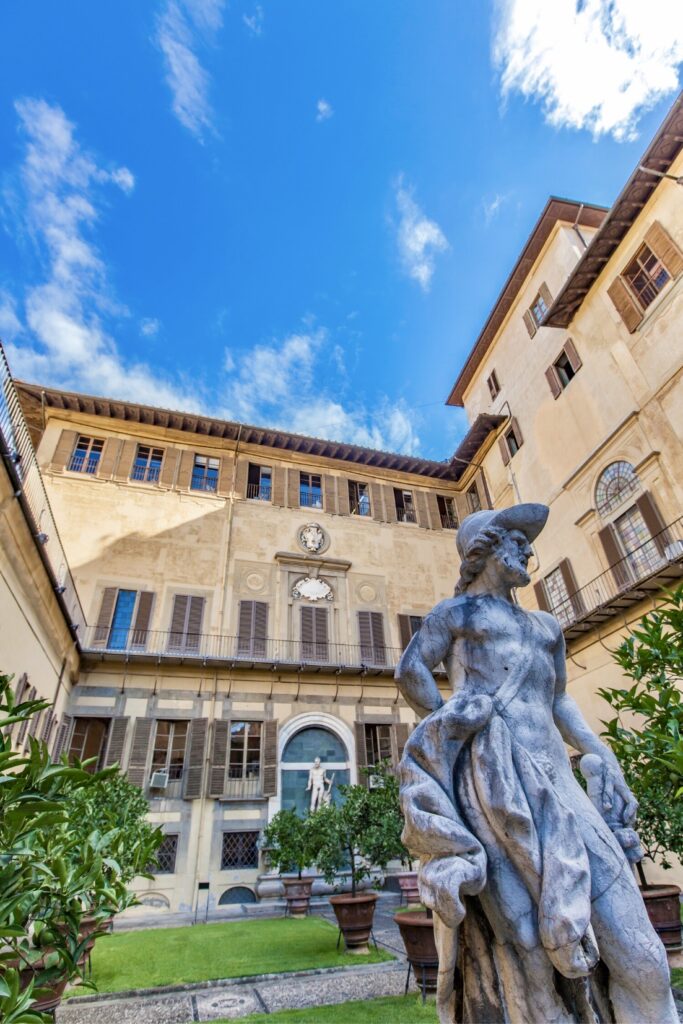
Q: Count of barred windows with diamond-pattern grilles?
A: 2